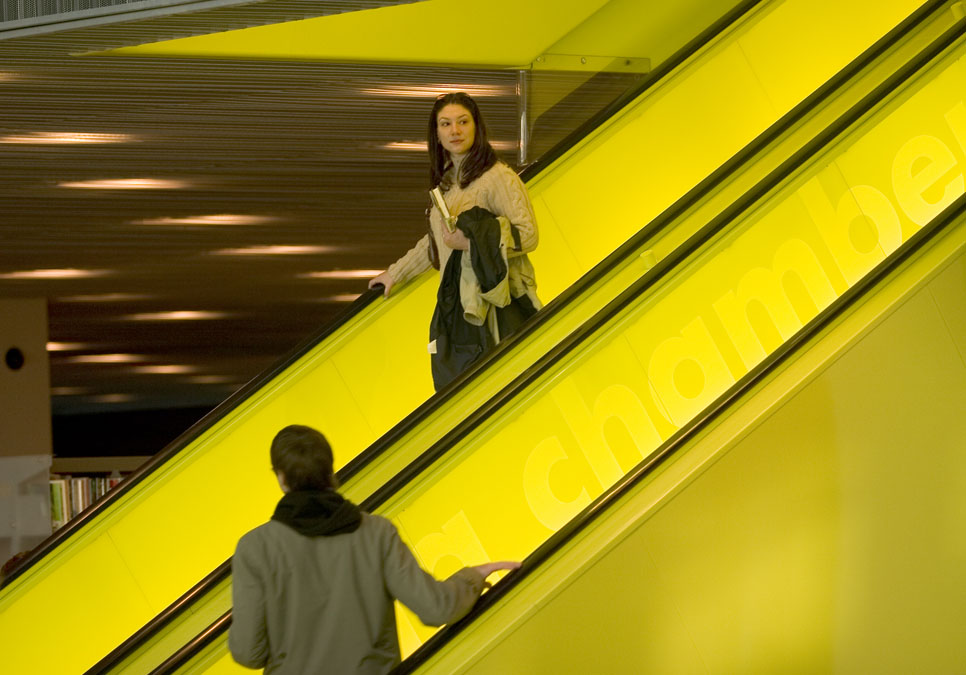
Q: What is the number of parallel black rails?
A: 4